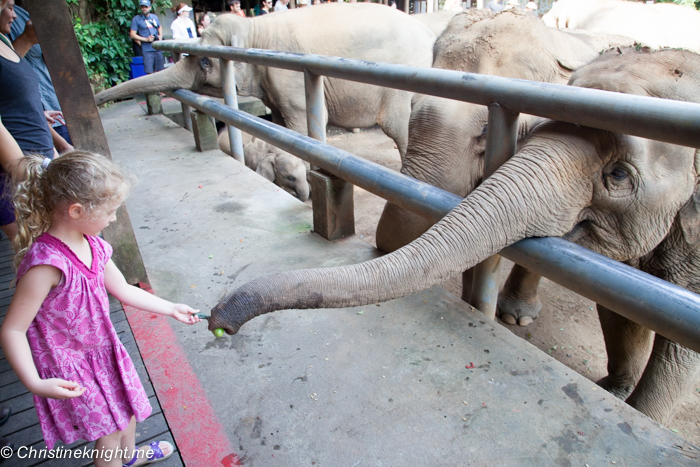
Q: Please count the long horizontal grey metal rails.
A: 2